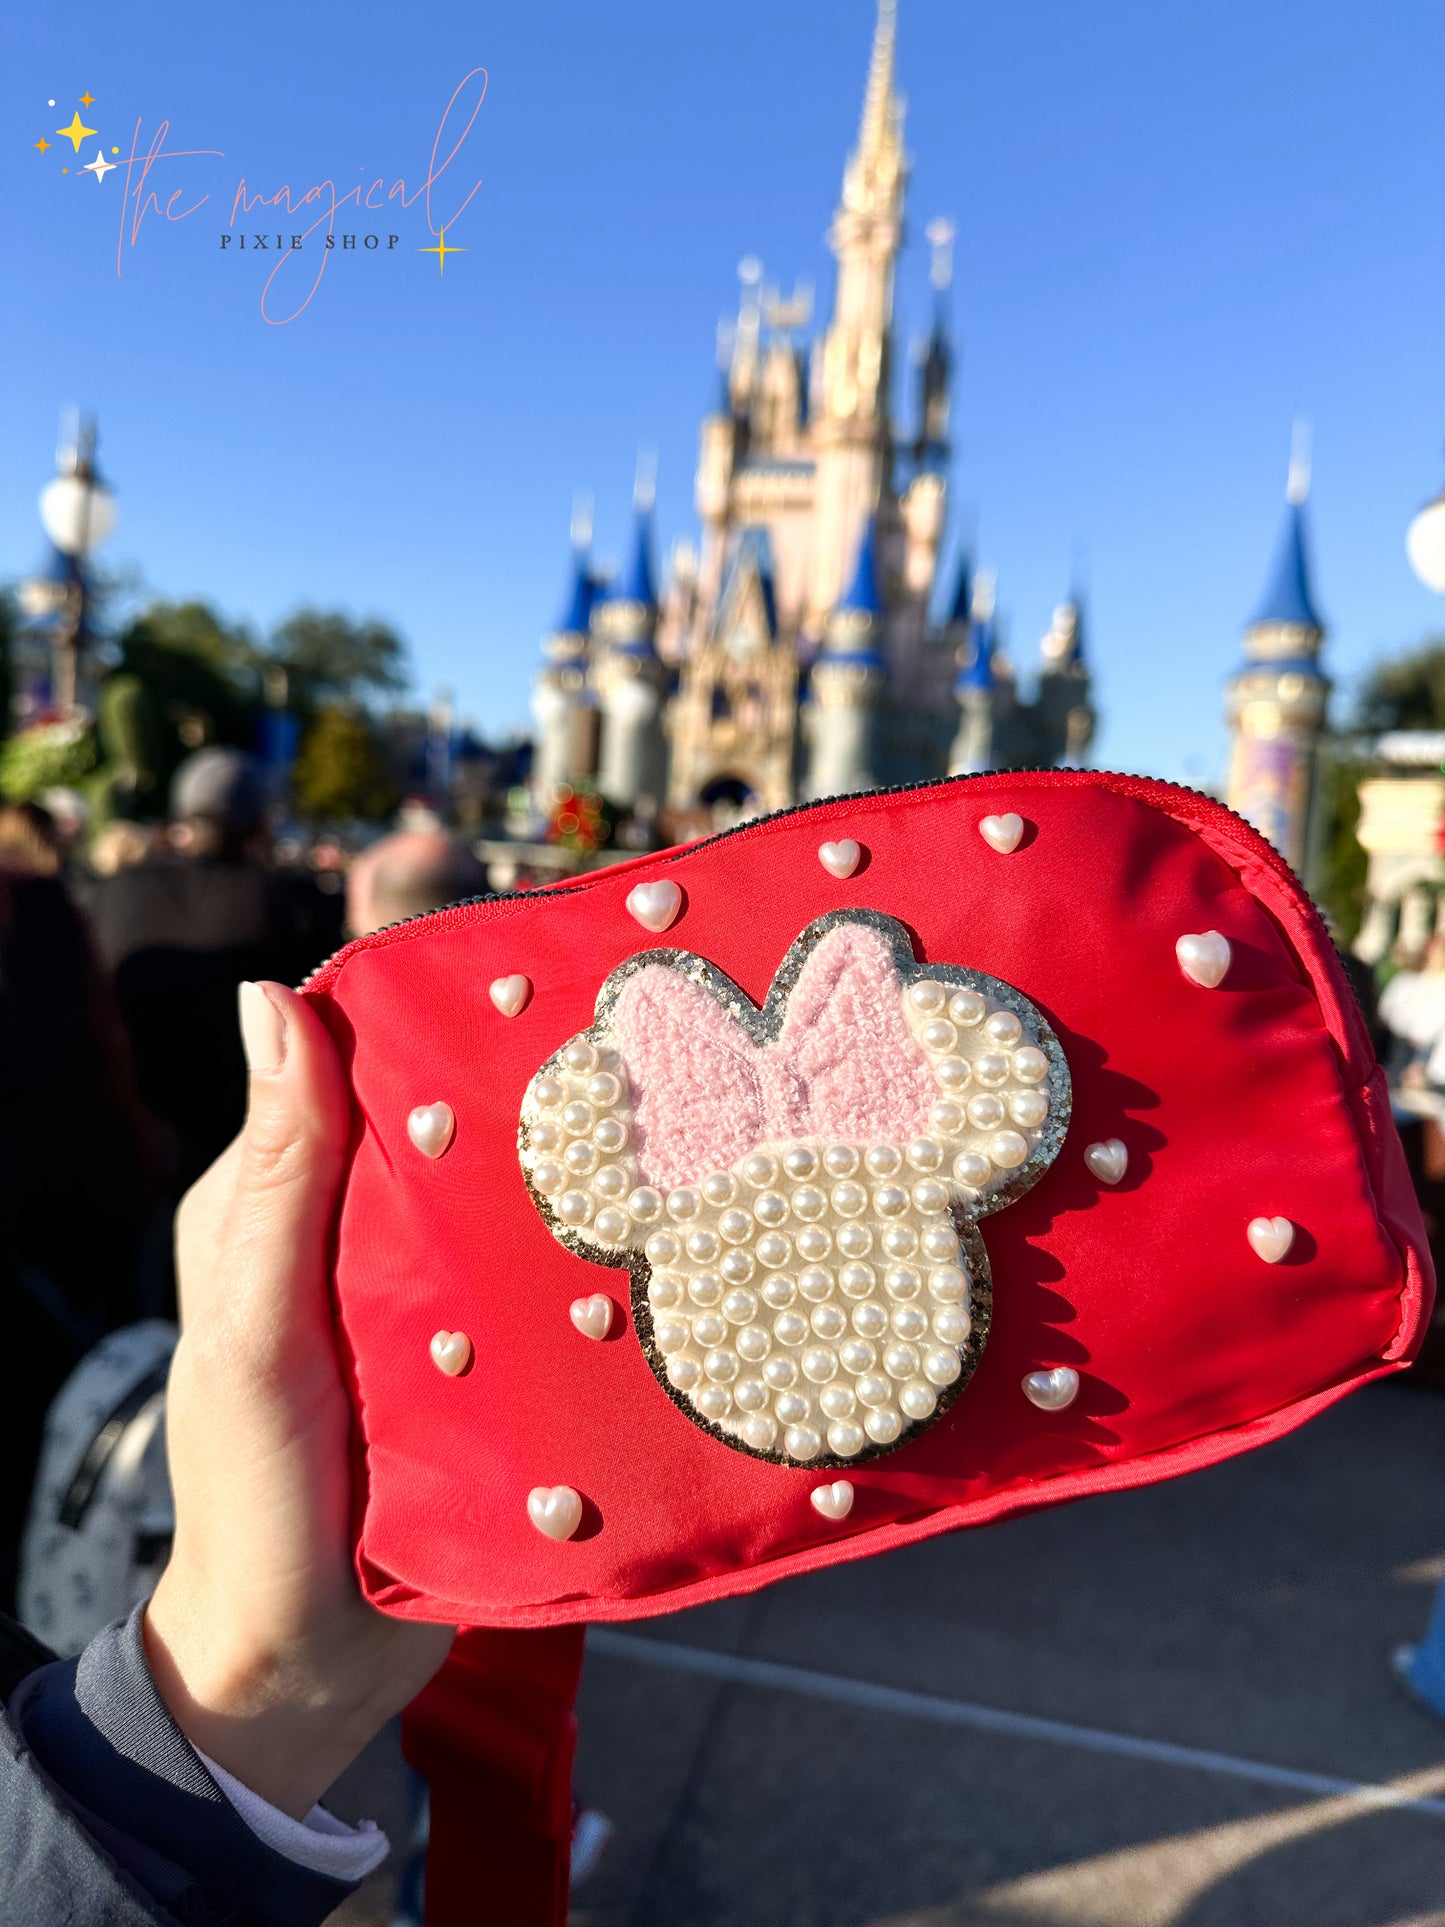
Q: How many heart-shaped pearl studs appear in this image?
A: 13